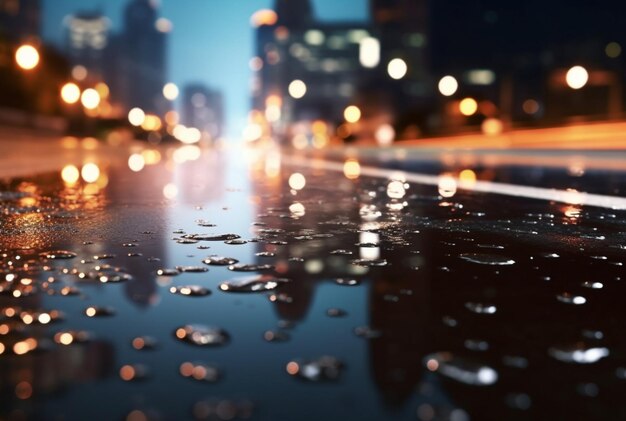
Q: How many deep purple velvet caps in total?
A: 0